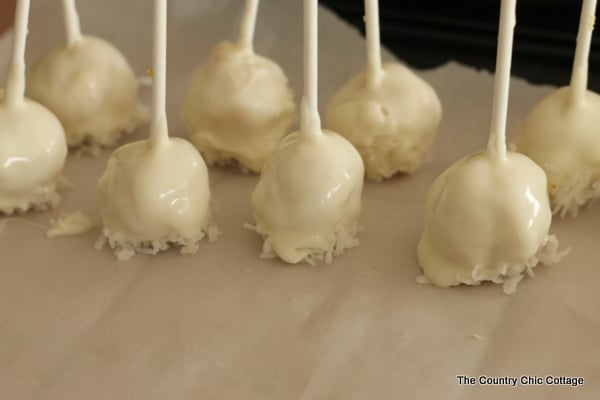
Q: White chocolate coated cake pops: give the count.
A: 8